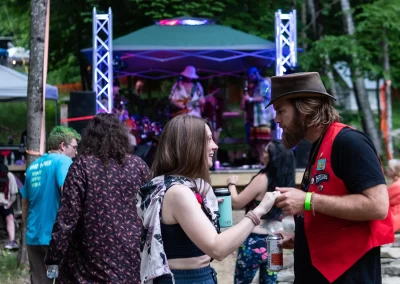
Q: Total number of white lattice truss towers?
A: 2